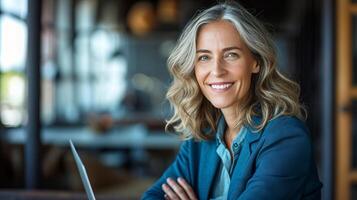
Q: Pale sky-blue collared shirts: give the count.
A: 1